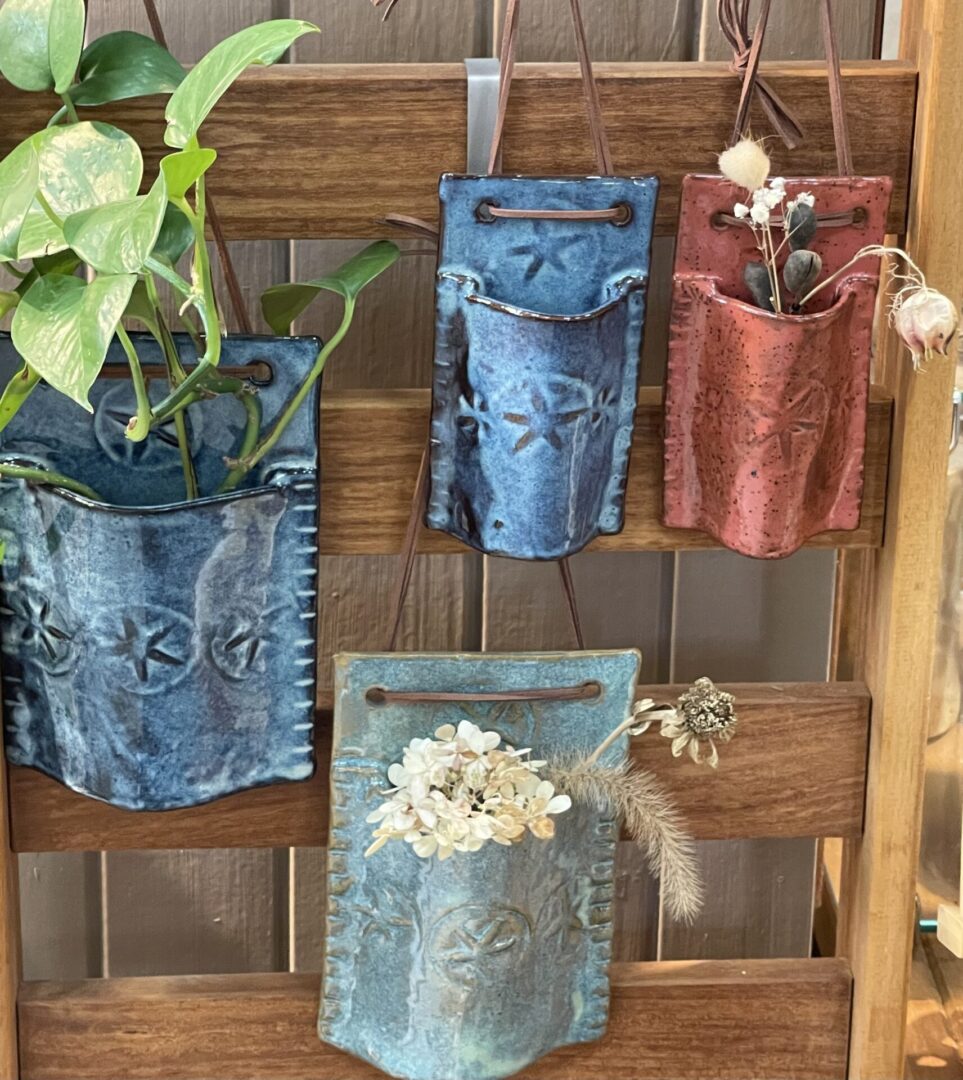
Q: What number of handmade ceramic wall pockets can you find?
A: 4